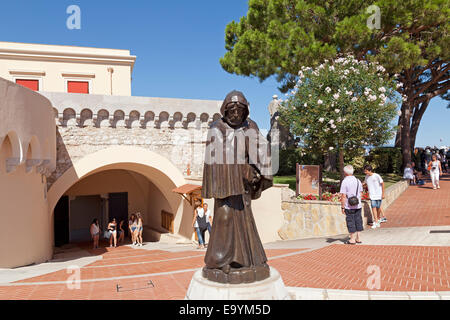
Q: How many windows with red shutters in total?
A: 2